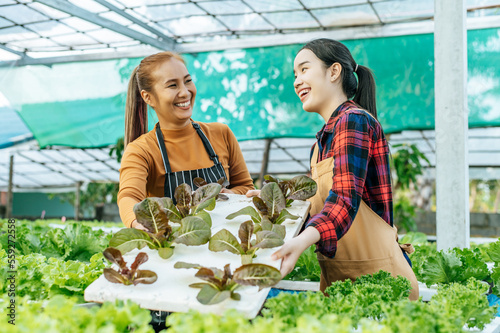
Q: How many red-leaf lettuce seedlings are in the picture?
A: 8